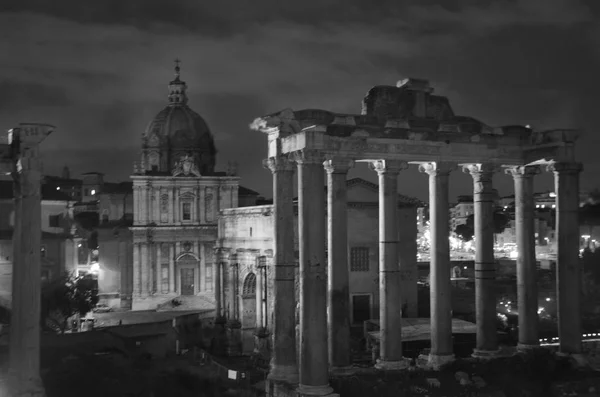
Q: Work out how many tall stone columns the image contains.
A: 9